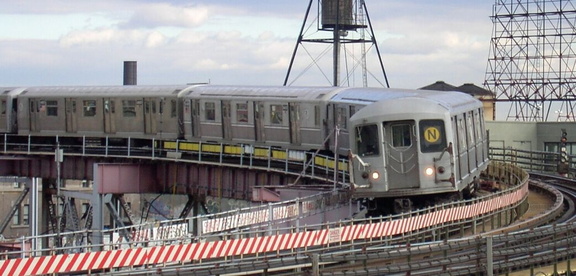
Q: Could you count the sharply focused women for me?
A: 0